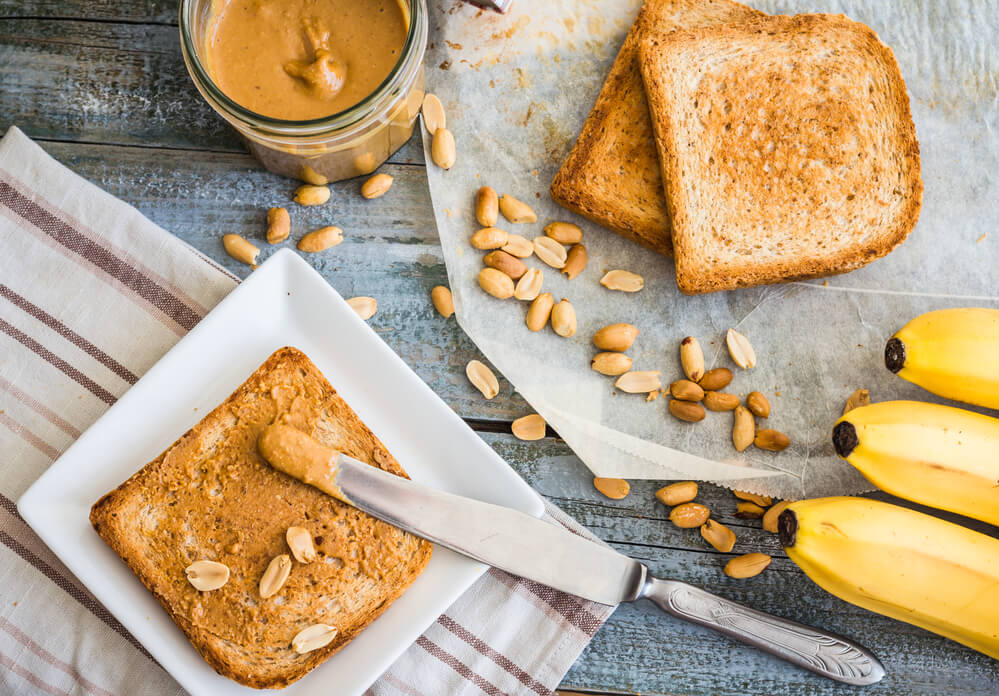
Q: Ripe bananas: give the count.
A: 3